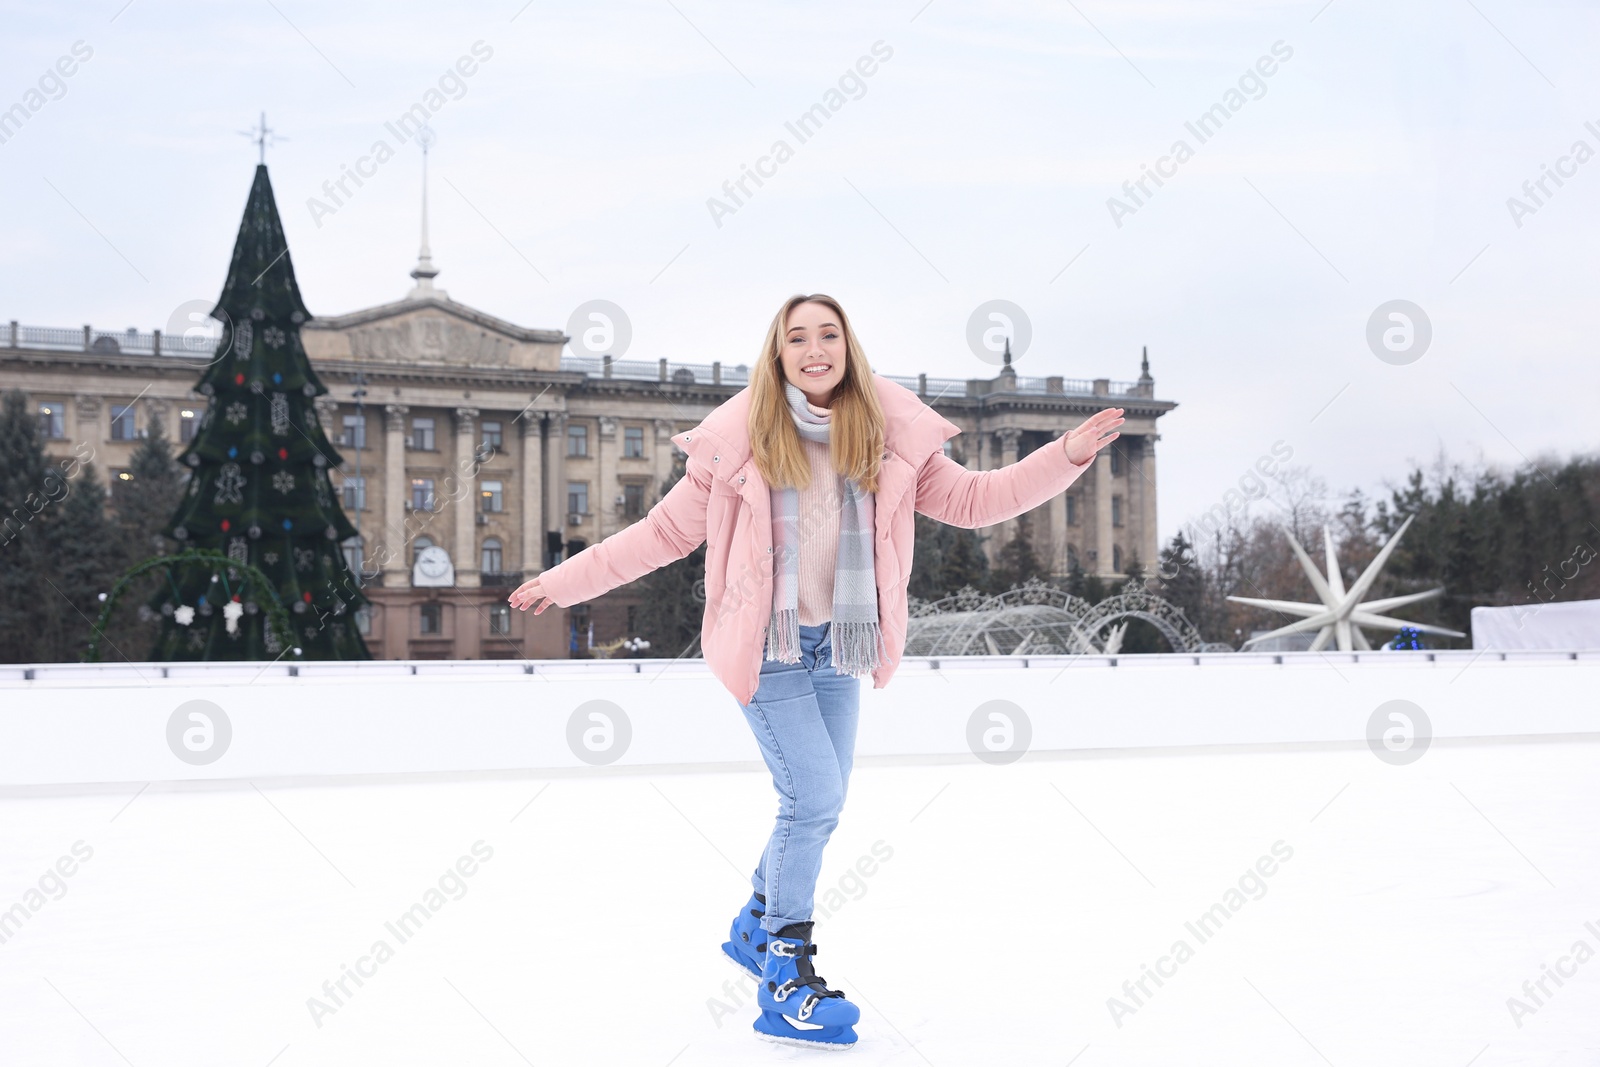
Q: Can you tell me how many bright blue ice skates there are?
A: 2